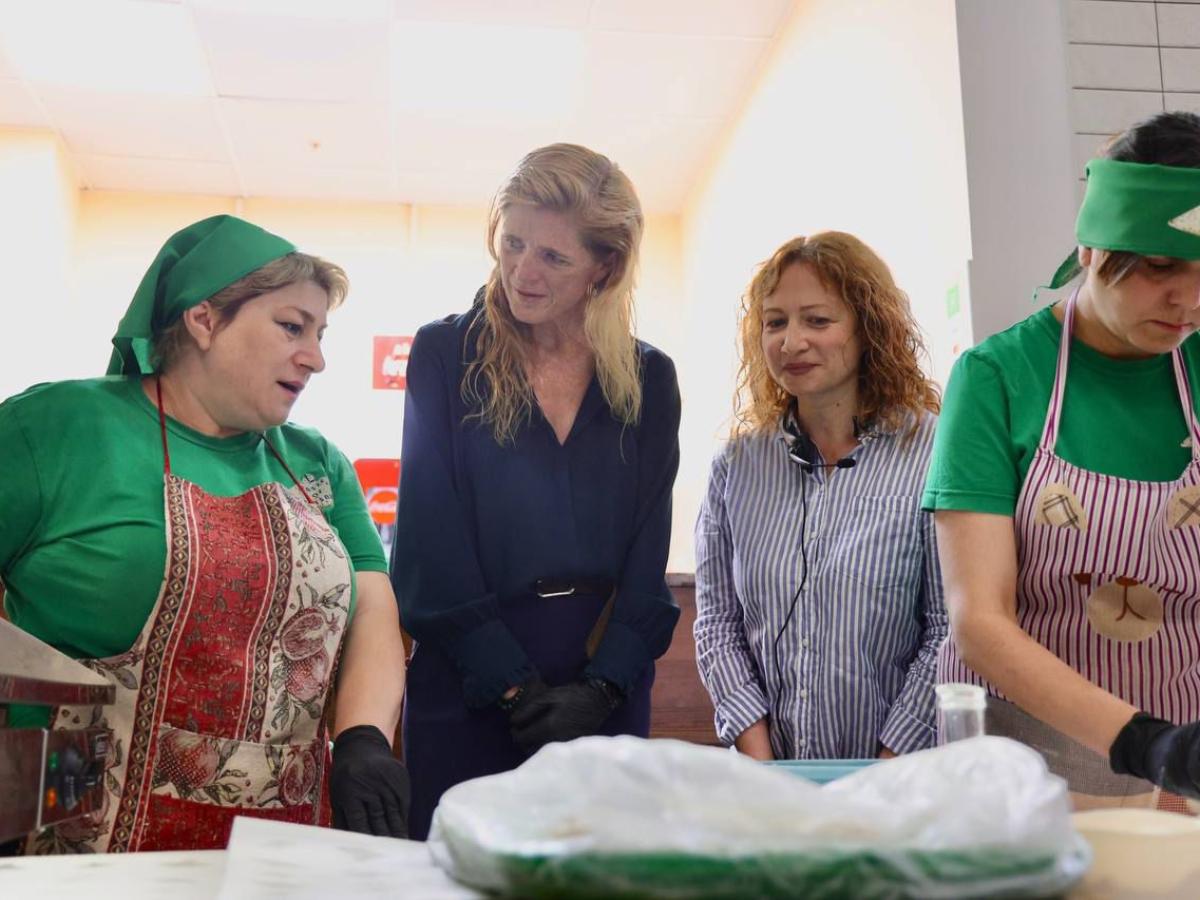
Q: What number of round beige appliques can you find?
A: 3